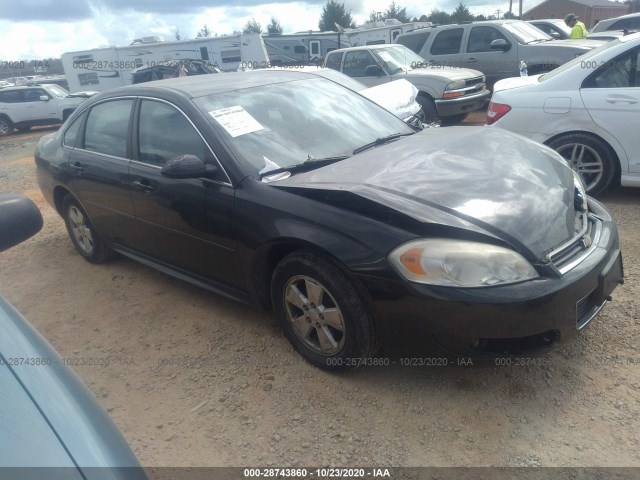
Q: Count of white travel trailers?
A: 2